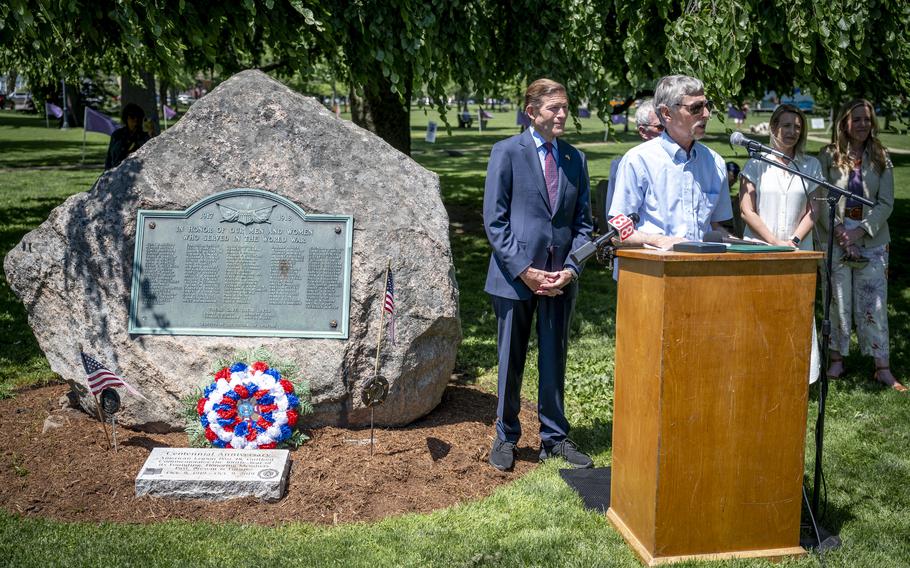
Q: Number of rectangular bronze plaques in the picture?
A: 1